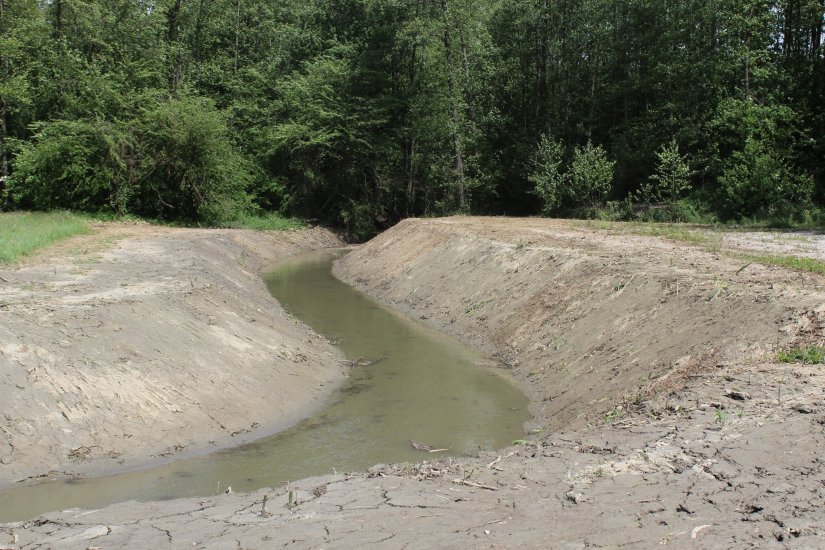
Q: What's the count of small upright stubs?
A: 2